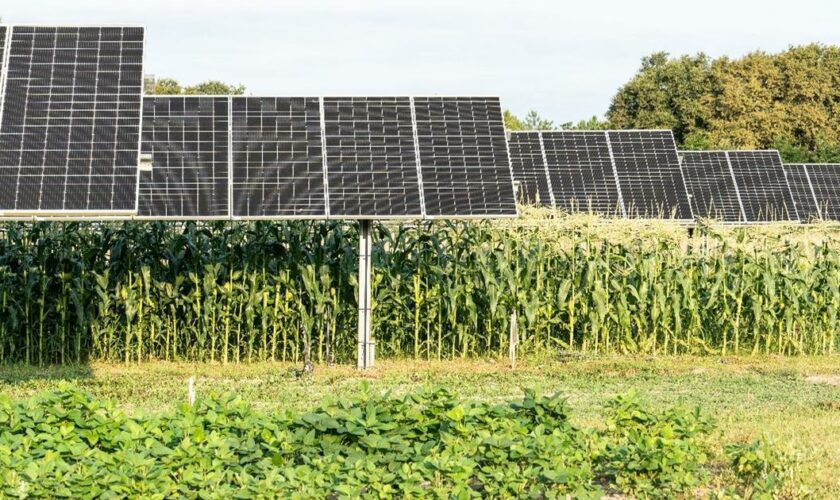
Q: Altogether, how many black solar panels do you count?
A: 13